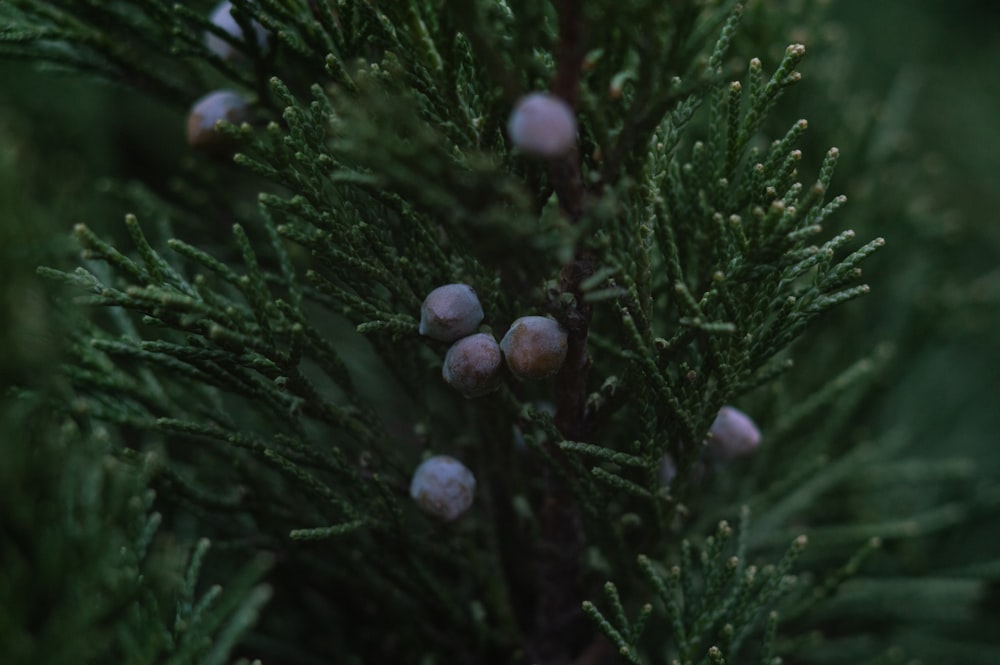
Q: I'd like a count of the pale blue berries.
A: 8